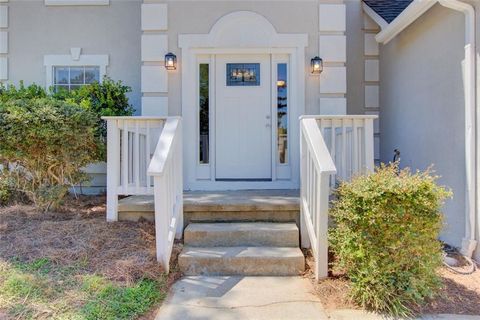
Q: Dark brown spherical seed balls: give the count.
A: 0